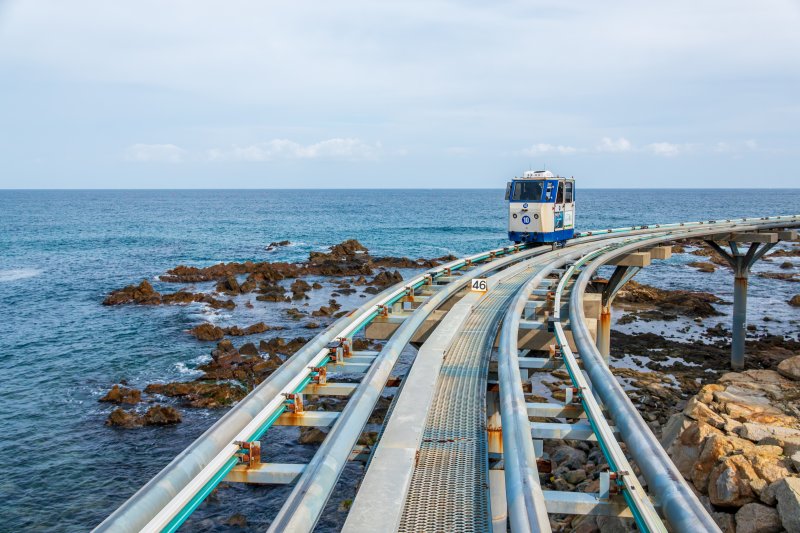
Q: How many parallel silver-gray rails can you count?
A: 4